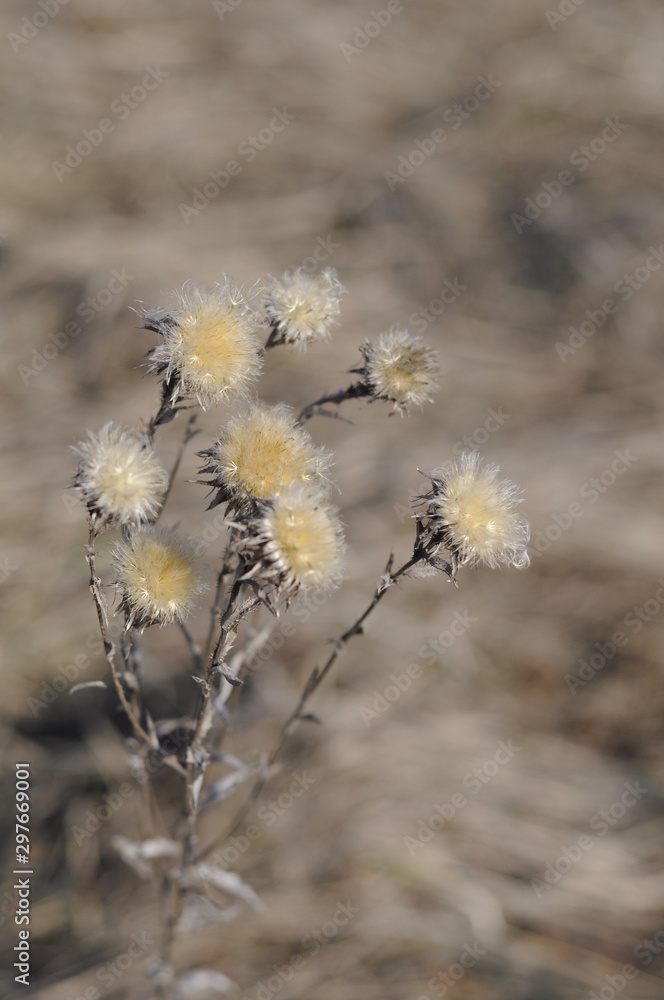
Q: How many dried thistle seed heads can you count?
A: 8